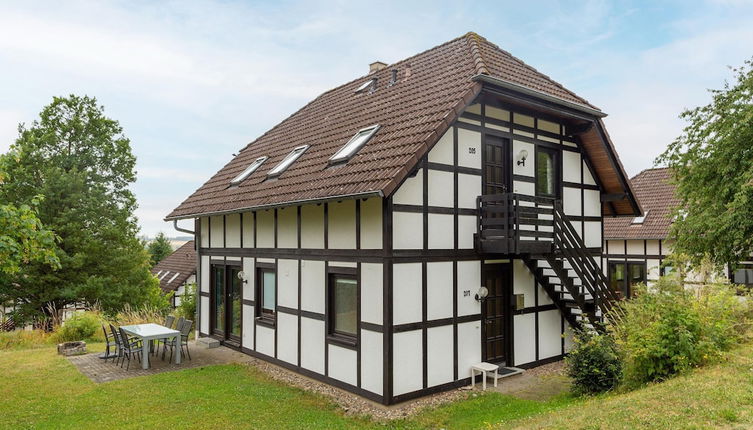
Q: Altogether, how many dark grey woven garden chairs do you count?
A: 6